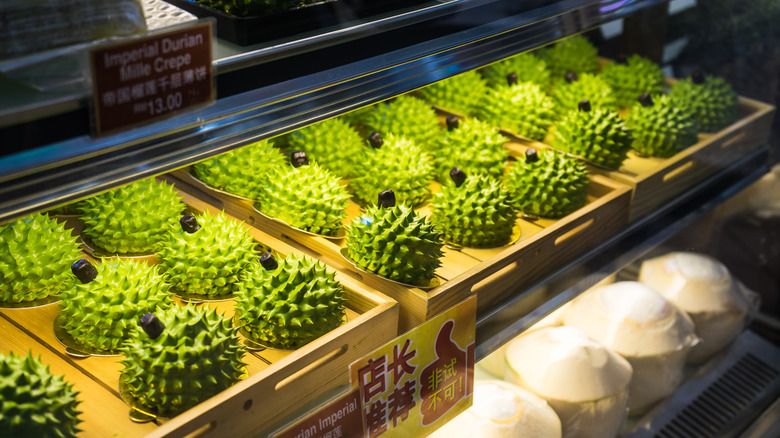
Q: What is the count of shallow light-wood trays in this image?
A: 3